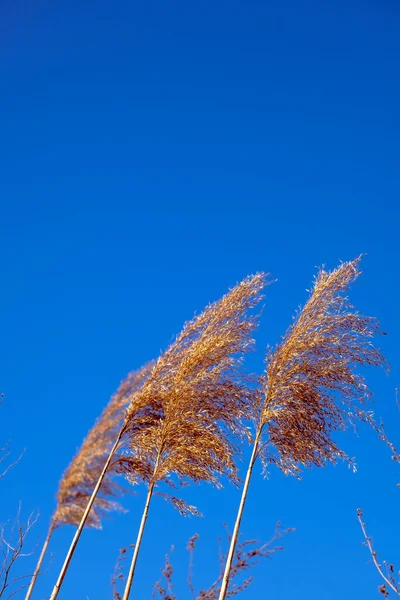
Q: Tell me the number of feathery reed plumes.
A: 4